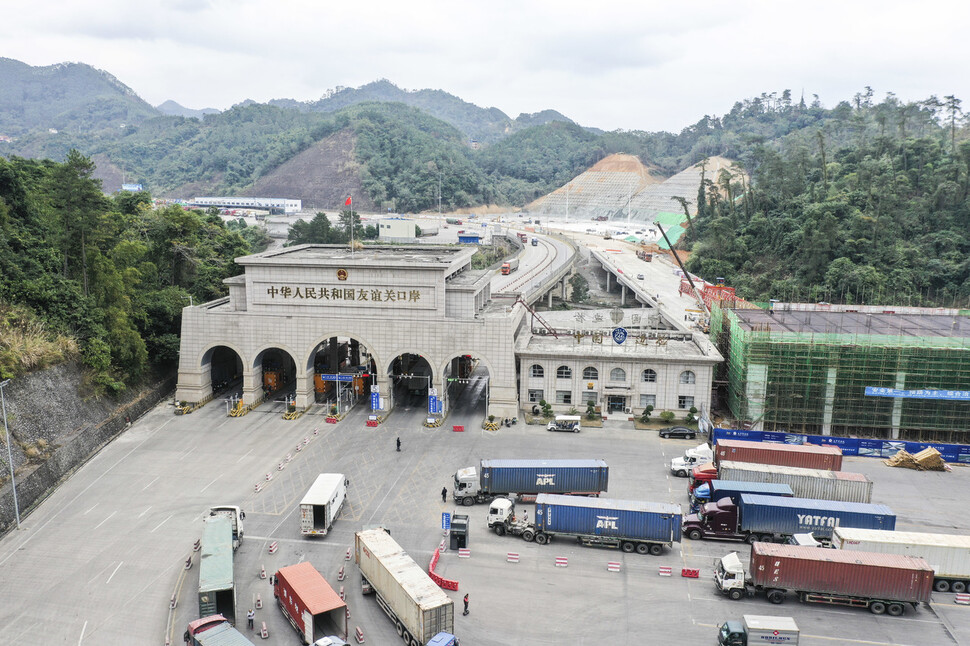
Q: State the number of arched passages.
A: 5